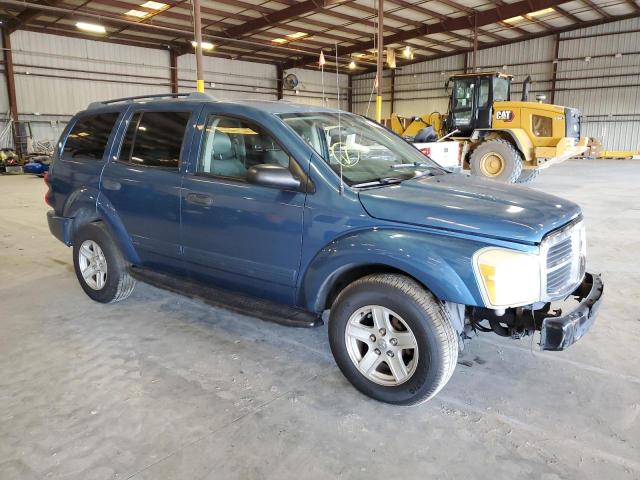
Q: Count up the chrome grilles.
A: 1